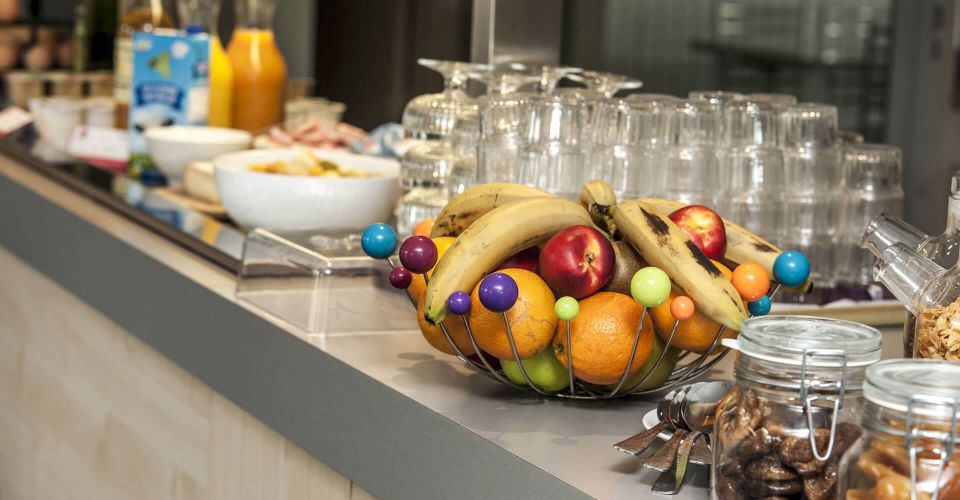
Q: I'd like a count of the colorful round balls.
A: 11